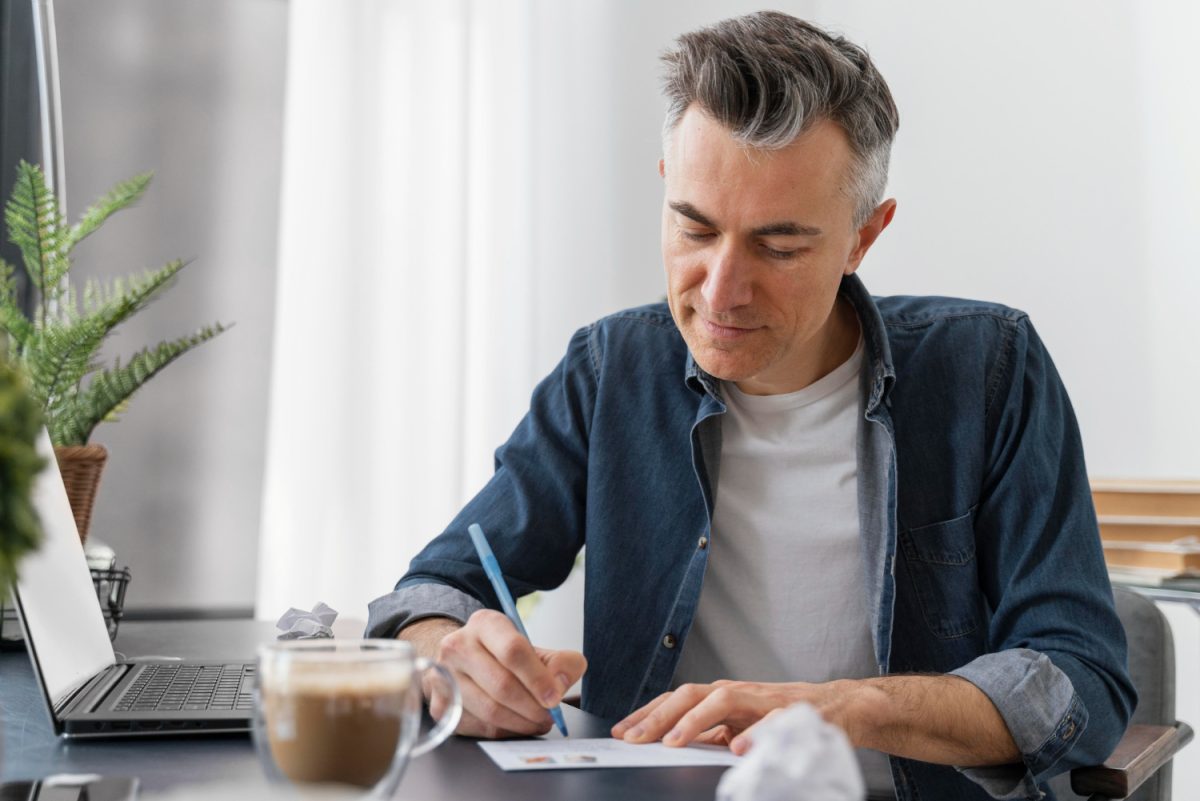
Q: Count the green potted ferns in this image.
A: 1